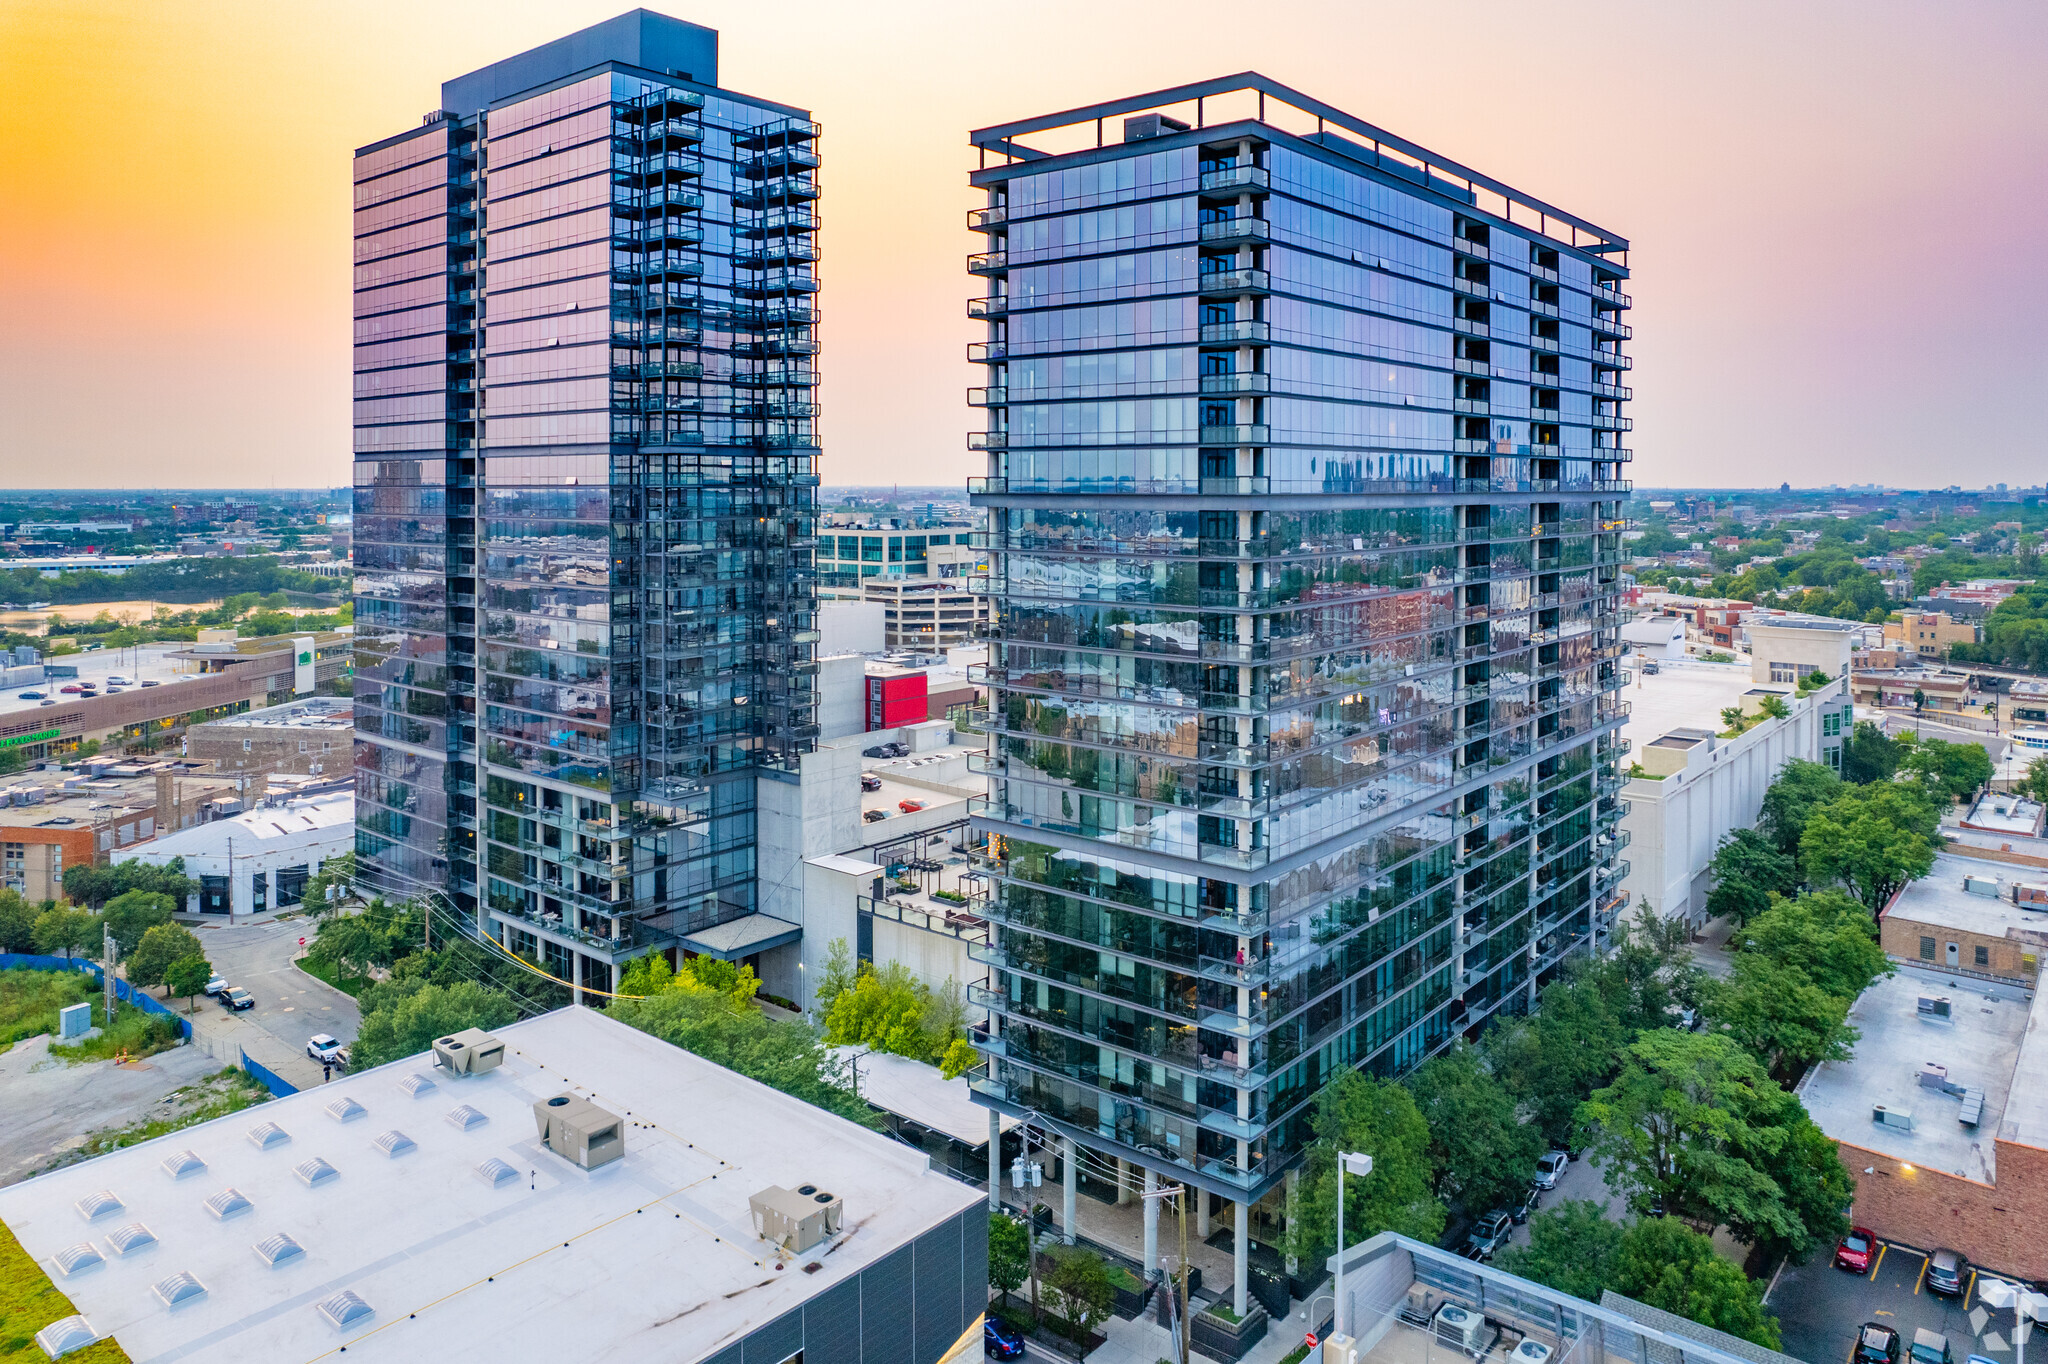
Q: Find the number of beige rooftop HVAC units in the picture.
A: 3